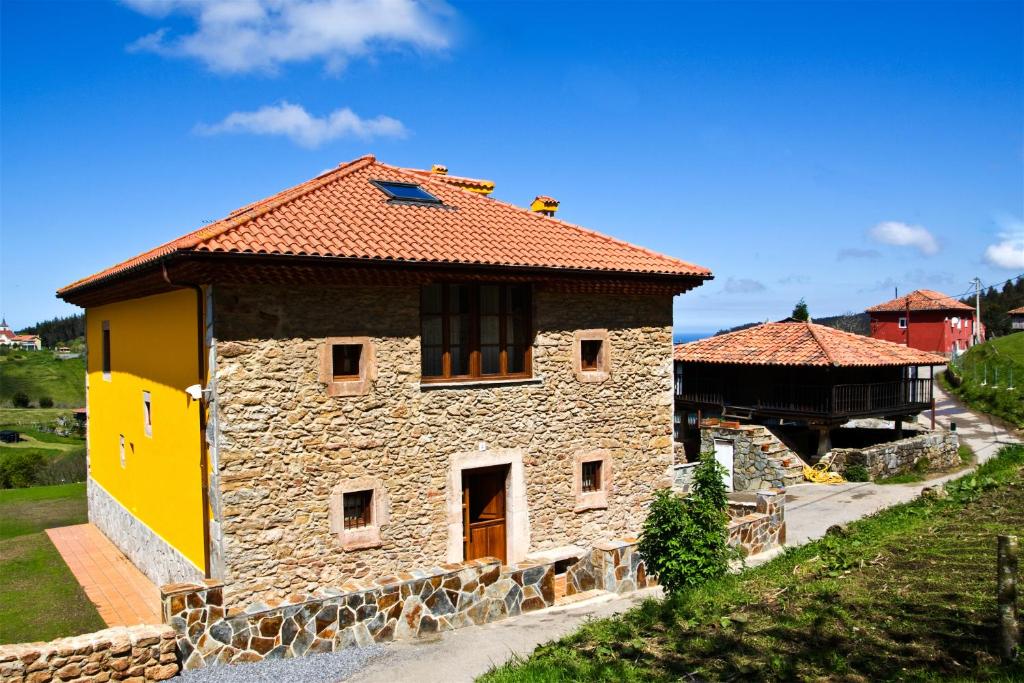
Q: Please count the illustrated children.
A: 0